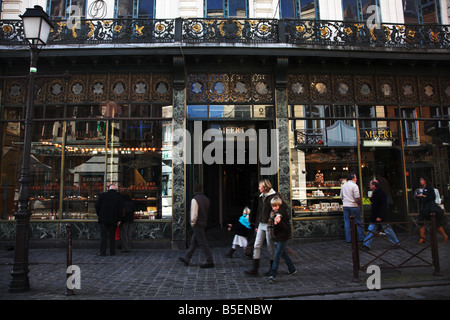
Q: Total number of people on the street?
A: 9